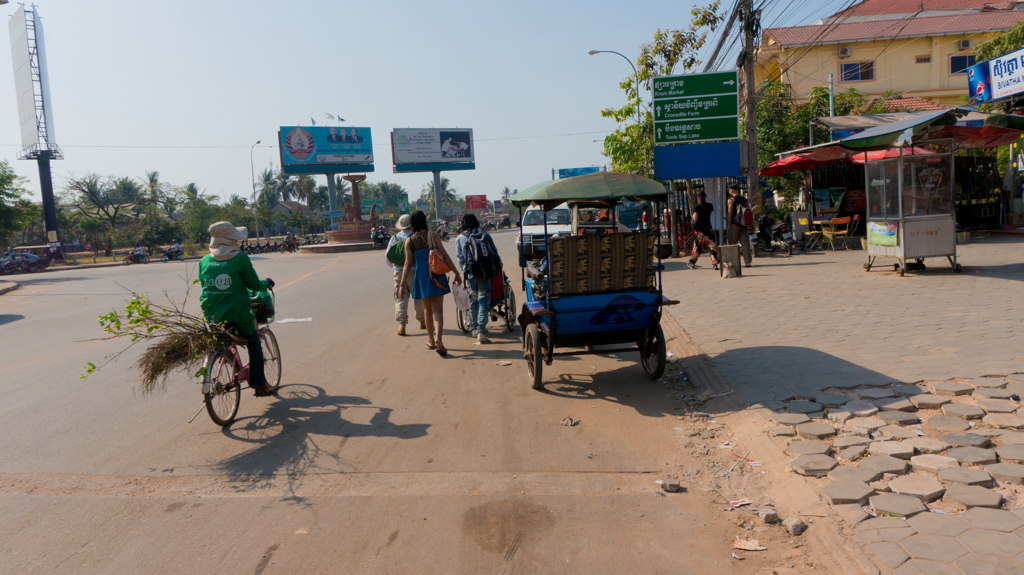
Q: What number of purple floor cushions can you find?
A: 0